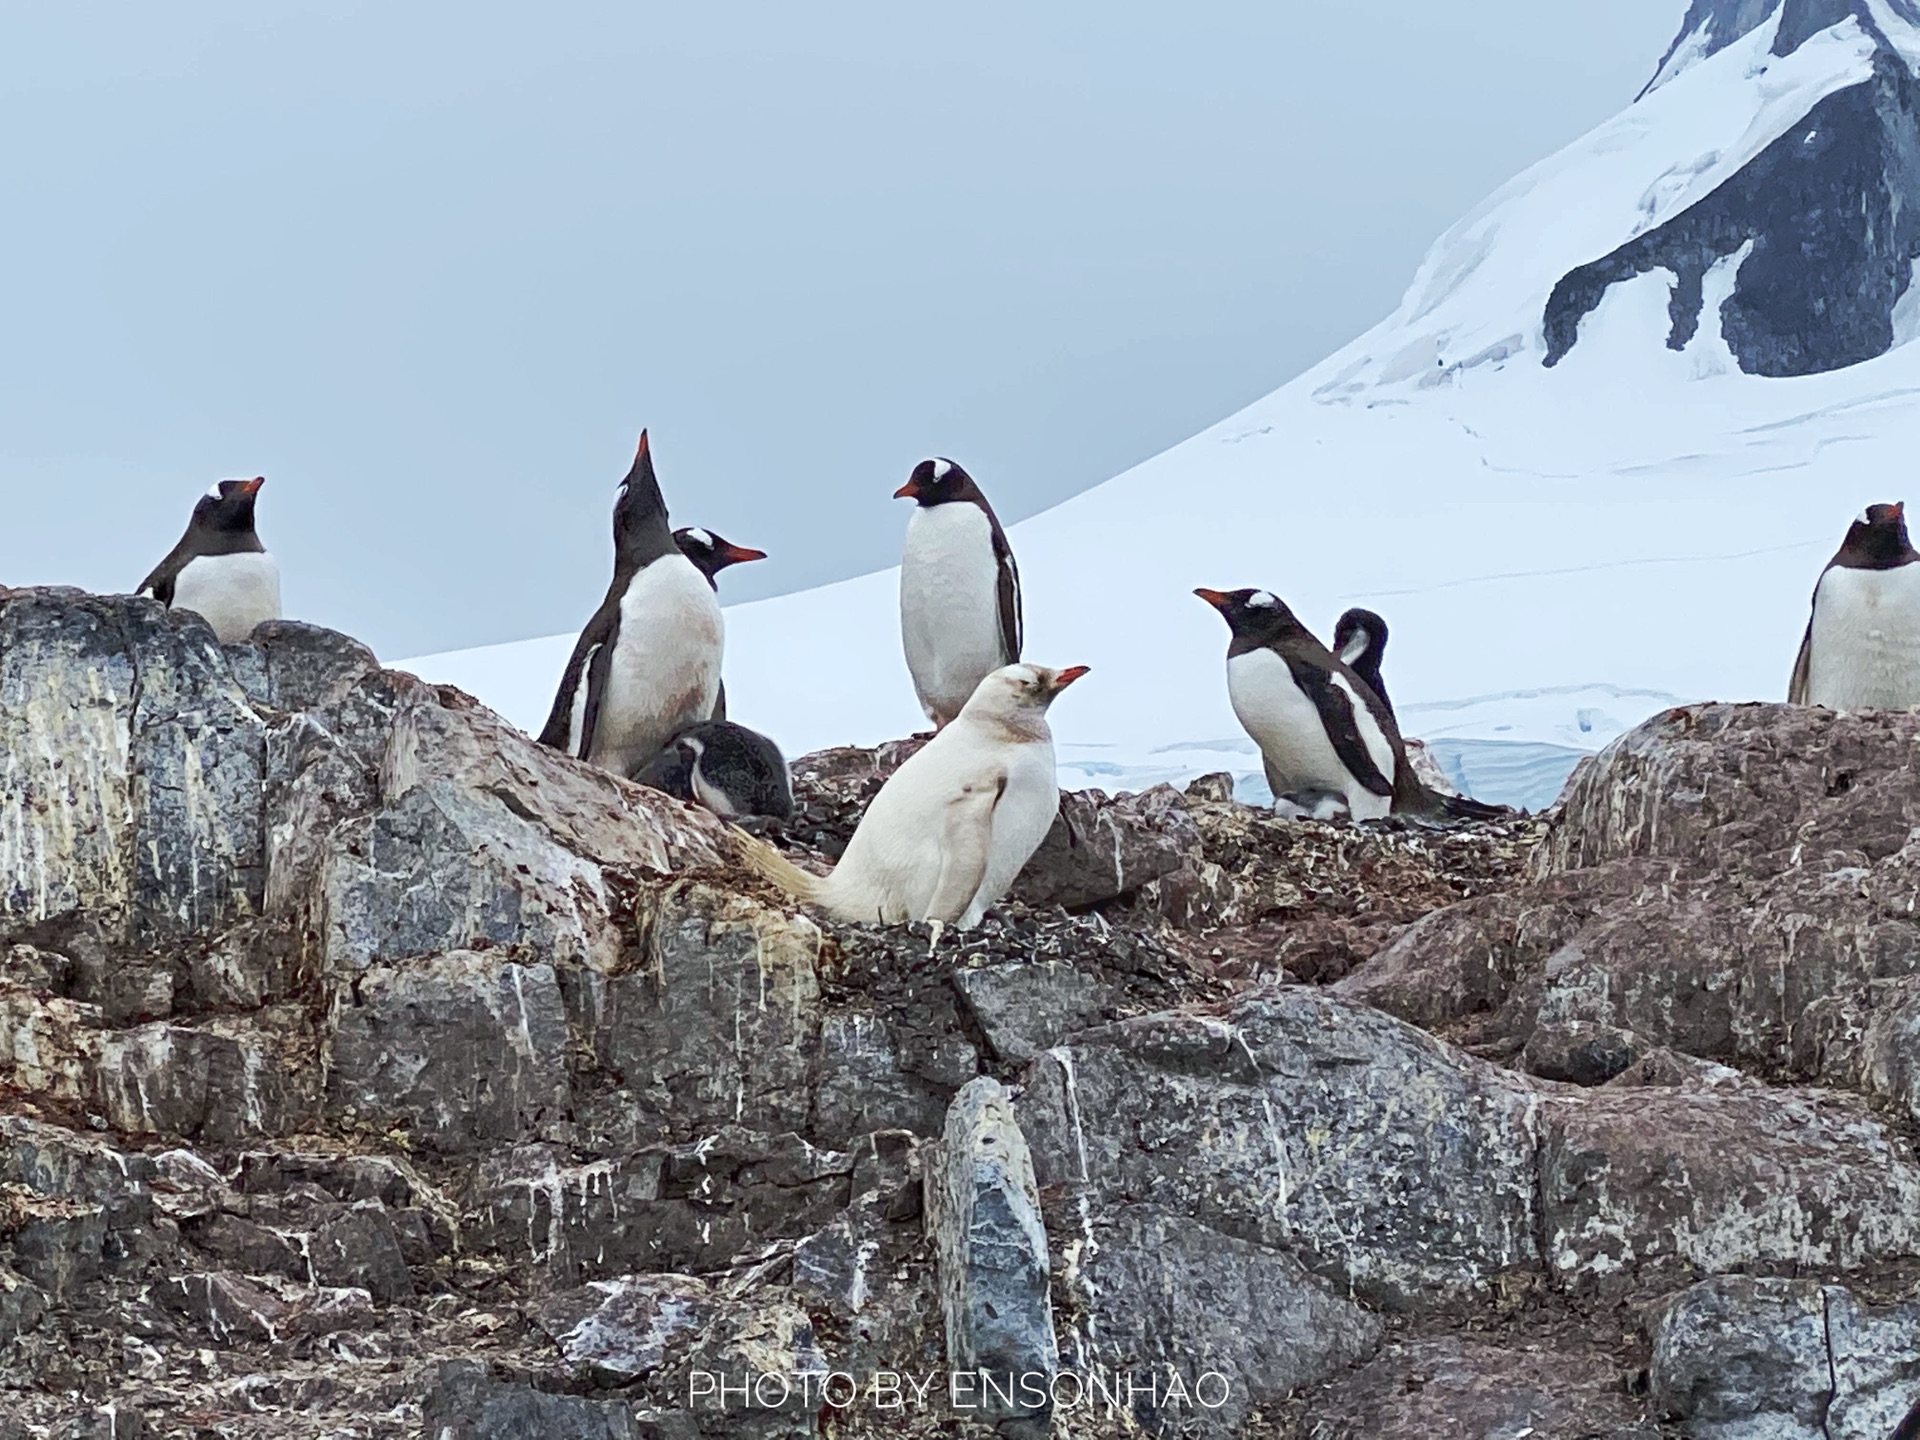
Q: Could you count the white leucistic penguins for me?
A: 1